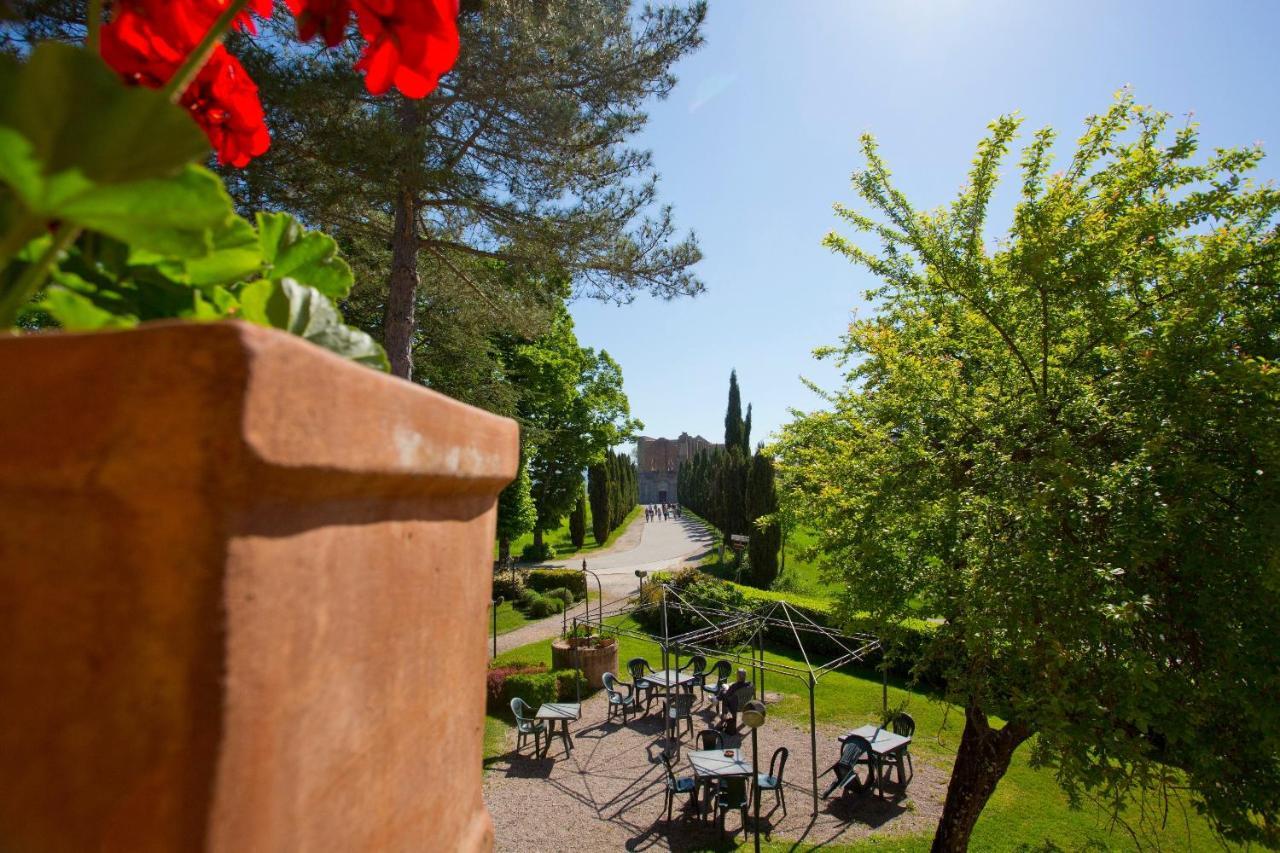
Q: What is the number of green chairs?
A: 13